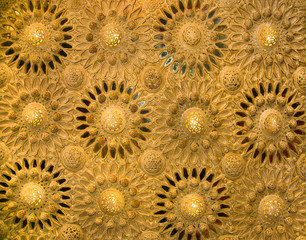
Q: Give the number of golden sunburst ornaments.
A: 12